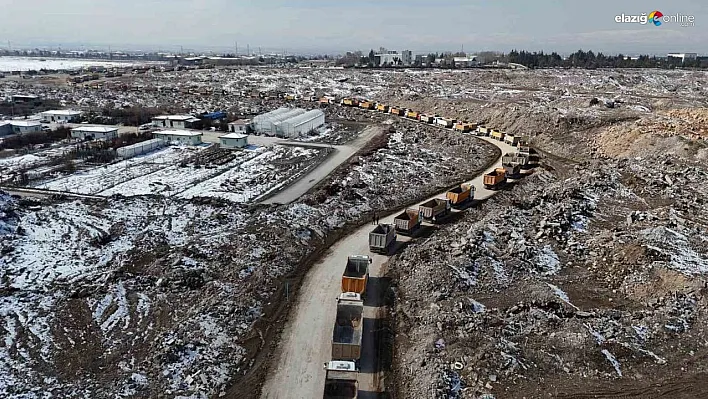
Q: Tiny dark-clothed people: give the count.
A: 2